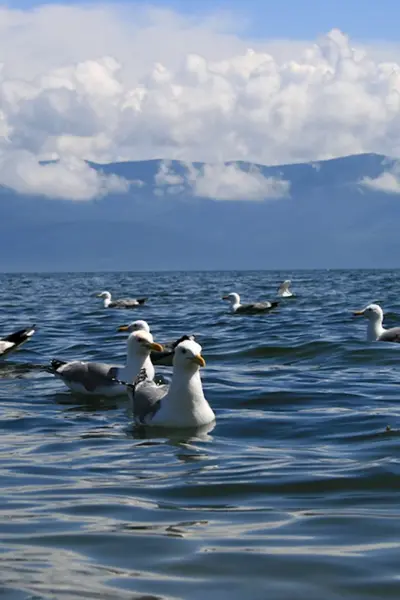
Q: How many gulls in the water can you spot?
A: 8